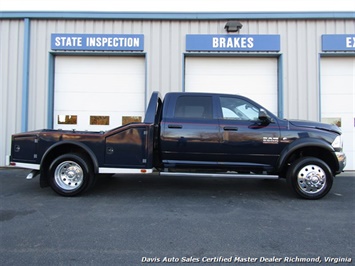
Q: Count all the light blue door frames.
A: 3